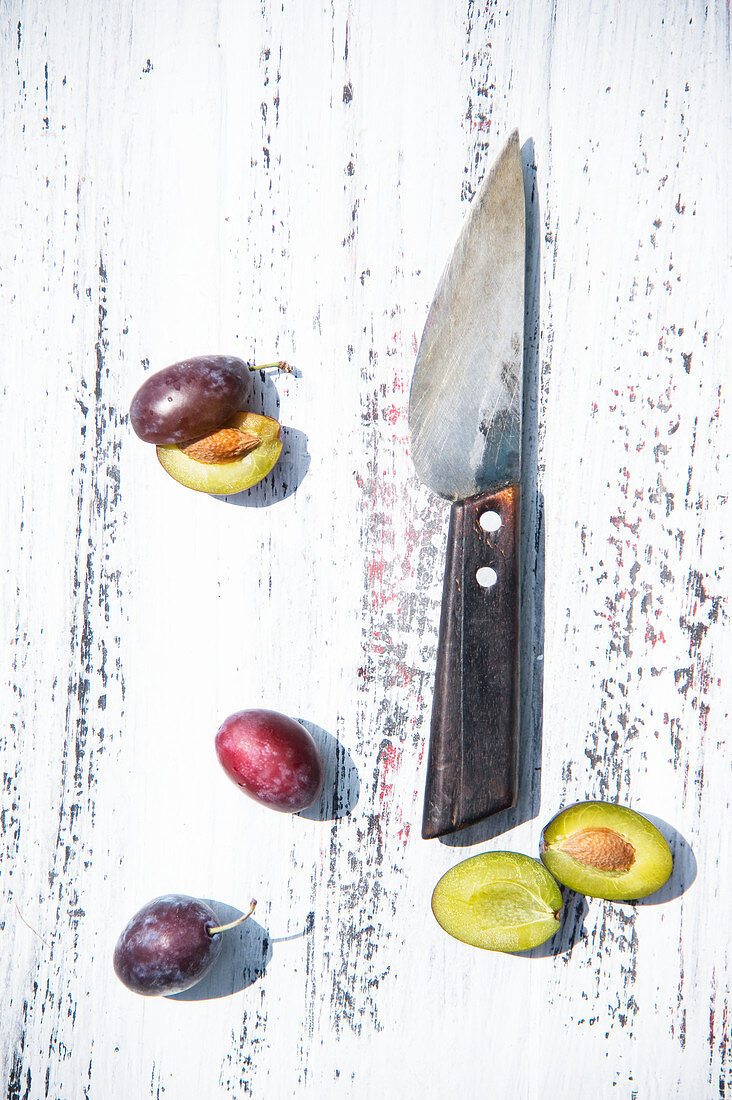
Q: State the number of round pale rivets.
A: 2